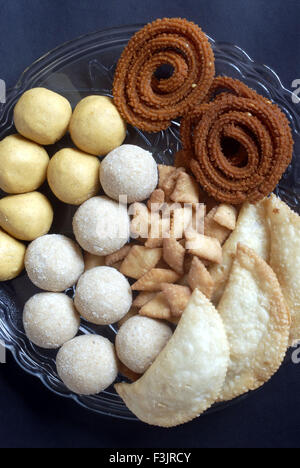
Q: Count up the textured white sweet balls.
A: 7